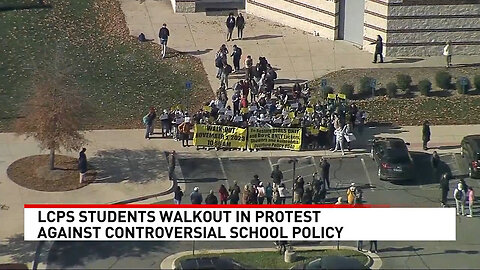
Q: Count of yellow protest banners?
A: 2